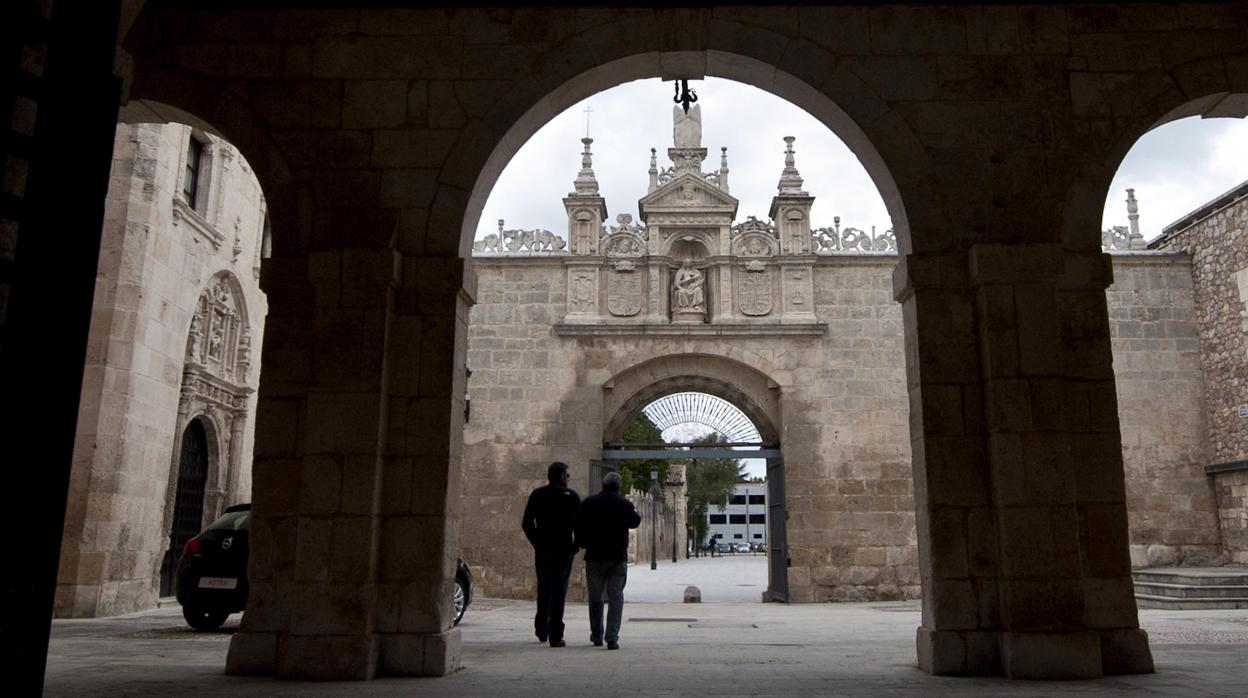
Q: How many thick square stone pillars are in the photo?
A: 2